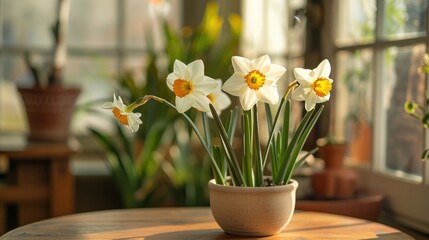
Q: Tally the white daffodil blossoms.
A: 5